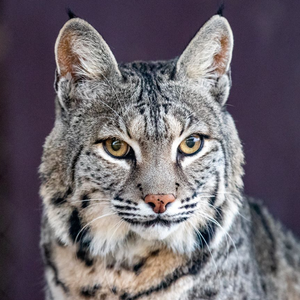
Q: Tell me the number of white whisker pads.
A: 2